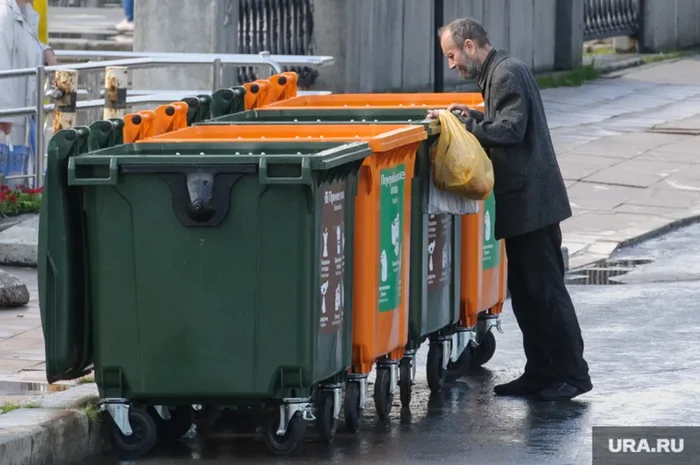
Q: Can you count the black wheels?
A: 10